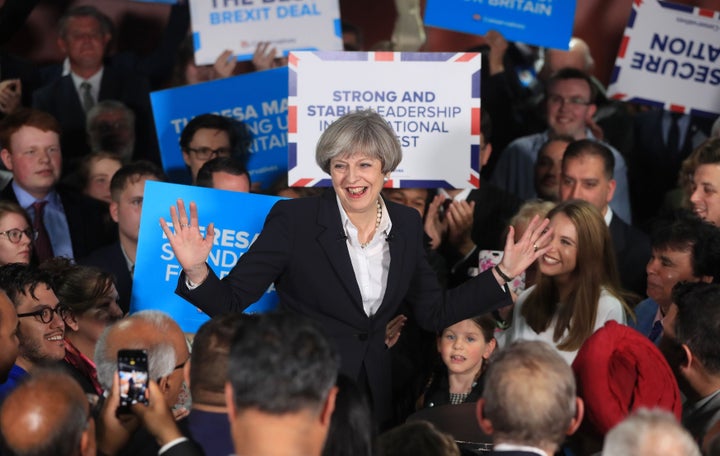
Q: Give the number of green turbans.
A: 0